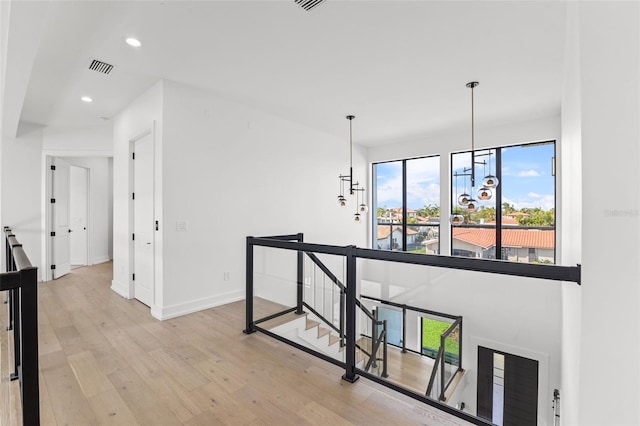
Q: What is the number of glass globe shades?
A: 9